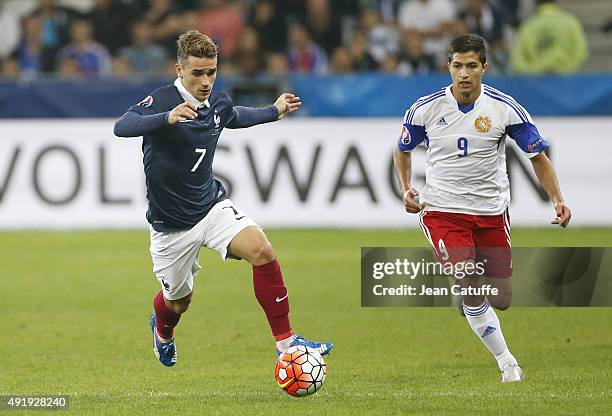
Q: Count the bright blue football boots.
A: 2